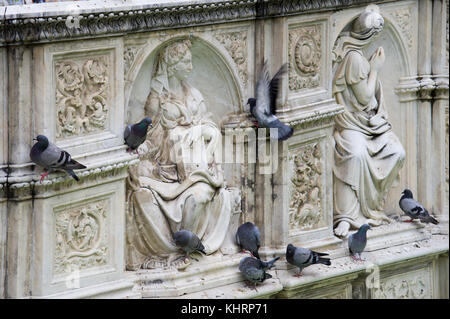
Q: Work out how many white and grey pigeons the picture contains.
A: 9